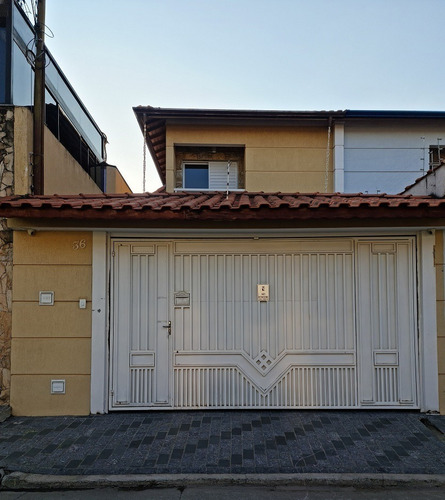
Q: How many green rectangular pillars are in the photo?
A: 0